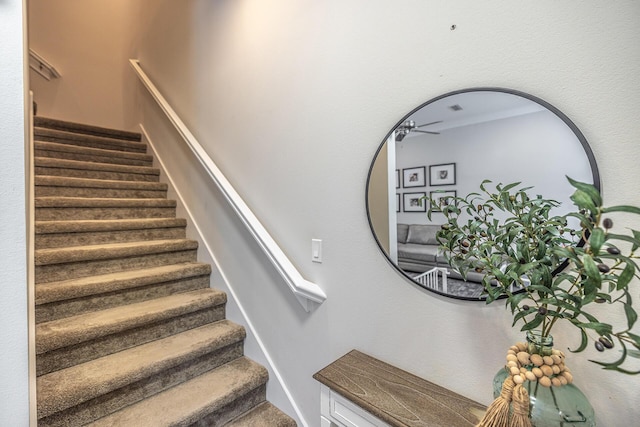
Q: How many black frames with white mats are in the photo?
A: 6